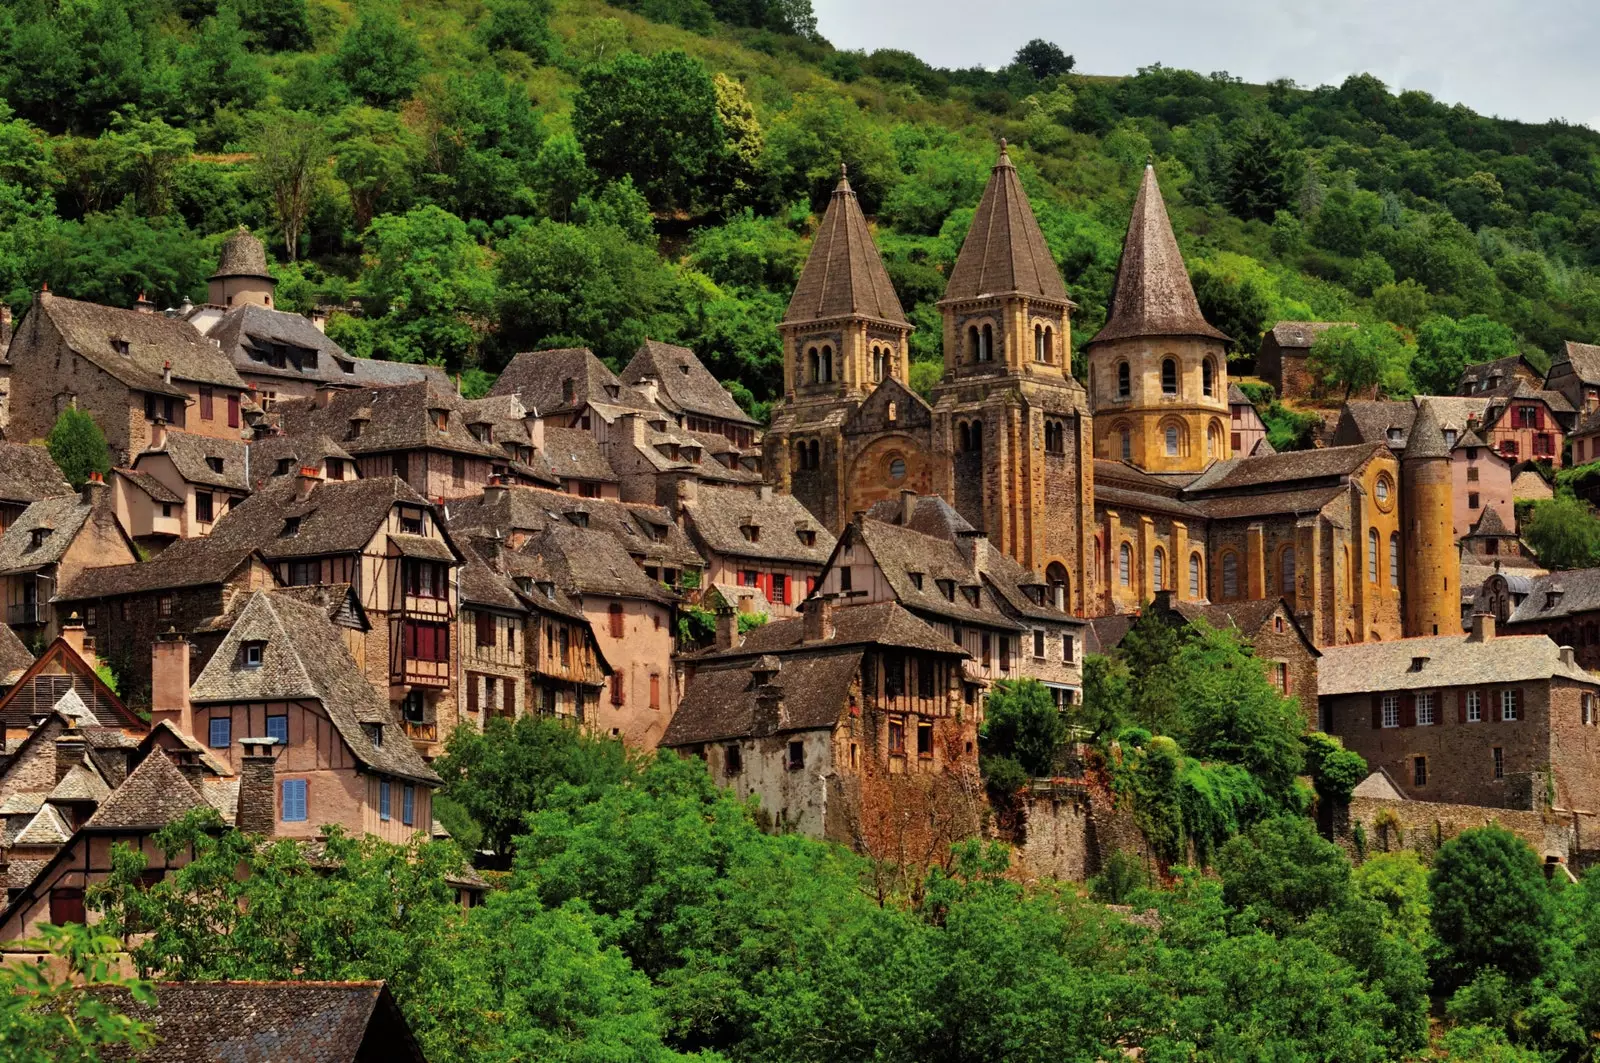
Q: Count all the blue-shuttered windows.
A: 5